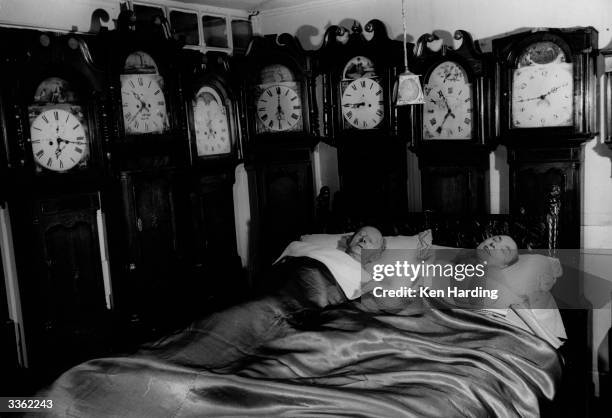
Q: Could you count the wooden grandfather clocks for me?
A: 7